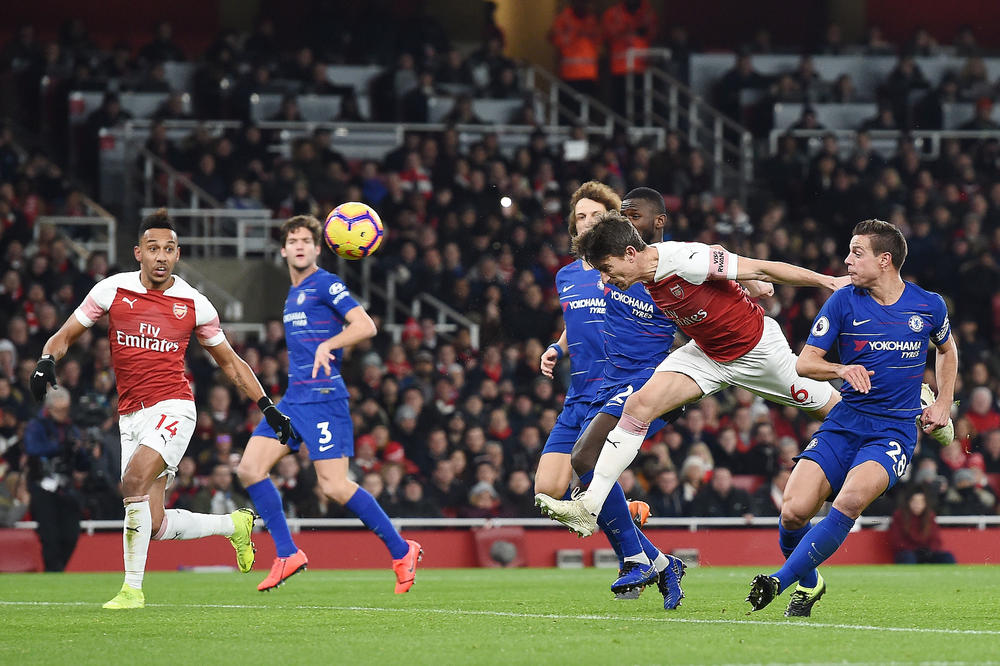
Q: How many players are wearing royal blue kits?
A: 4